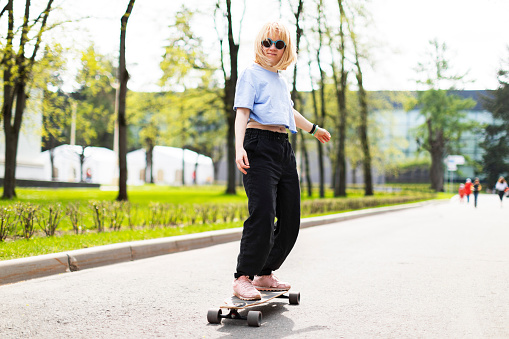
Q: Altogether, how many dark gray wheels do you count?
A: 3